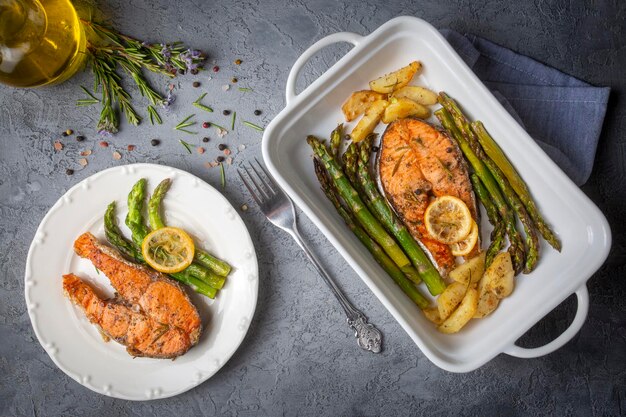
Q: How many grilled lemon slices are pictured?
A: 3